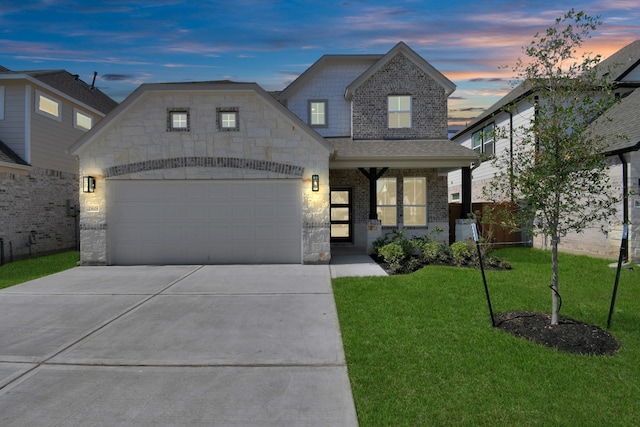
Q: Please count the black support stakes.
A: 2